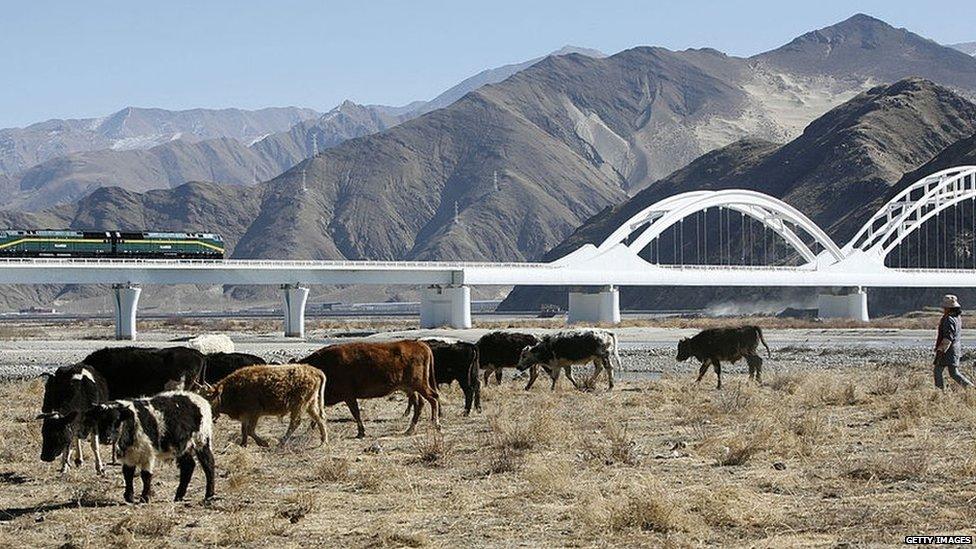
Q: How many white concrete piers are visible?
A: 5